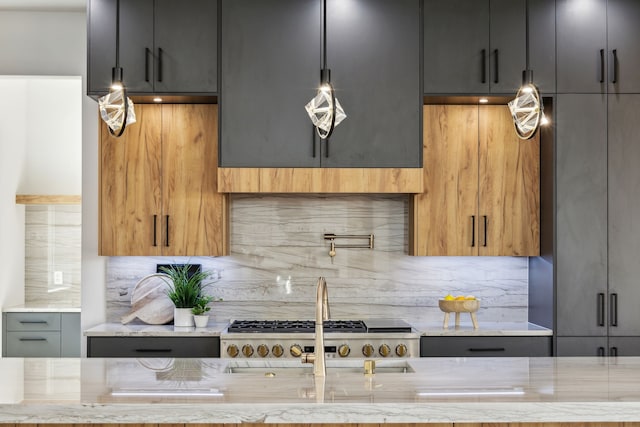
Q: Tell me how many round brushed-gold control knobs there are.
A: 9